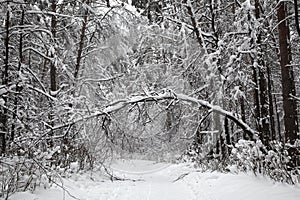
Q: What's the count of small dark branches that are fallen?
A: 2